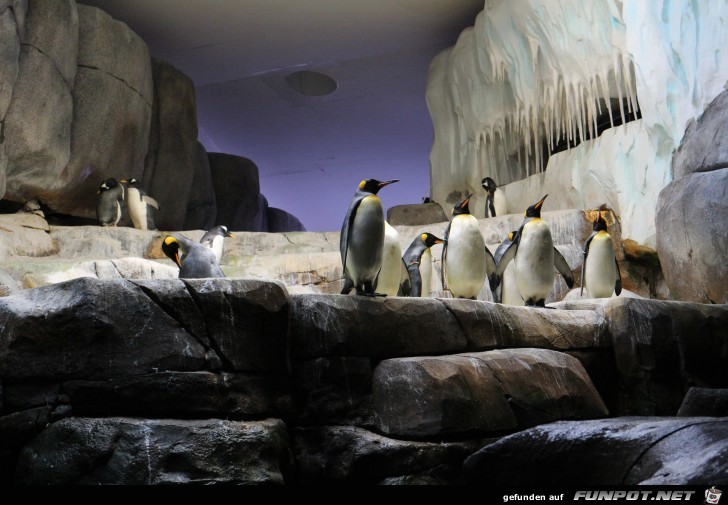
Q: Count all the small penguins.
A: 4